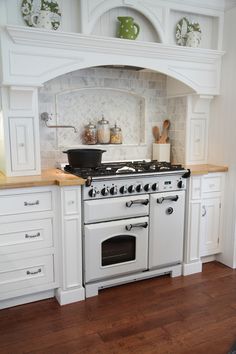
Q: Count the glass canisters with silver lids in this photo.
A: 3